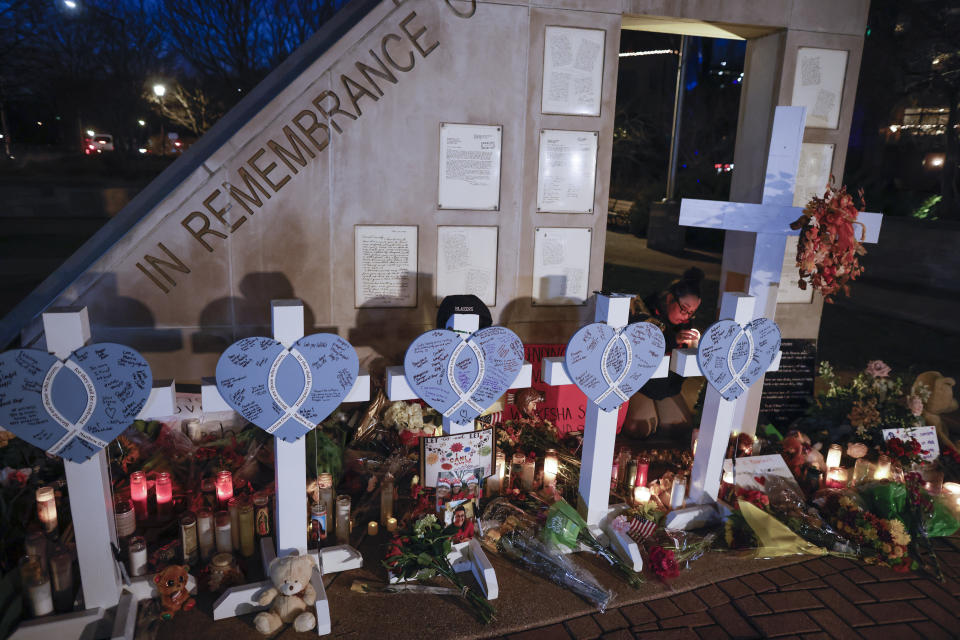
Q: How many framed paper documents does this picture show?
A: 9